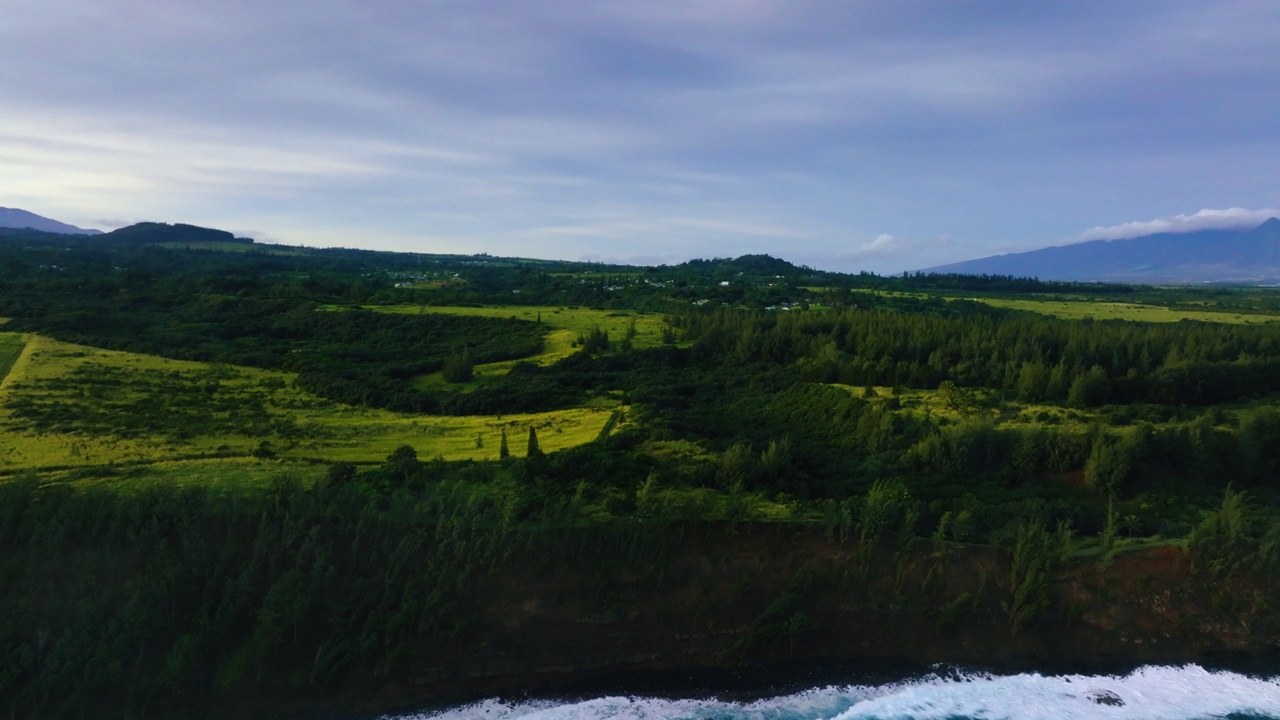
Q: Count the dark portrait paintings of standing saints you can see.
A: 0